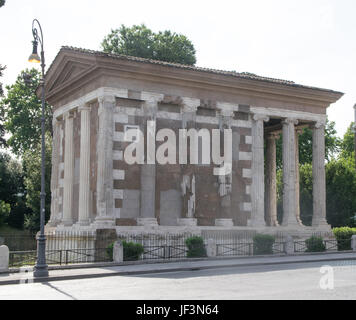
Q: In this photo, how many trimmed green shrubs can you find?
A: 5